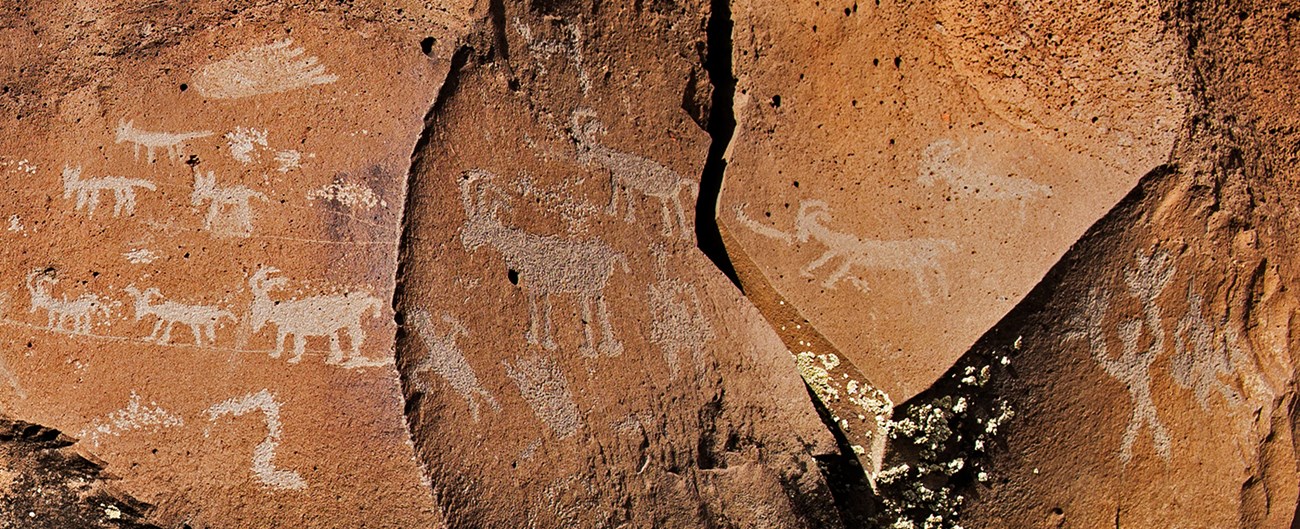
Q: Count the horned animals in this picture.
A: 7